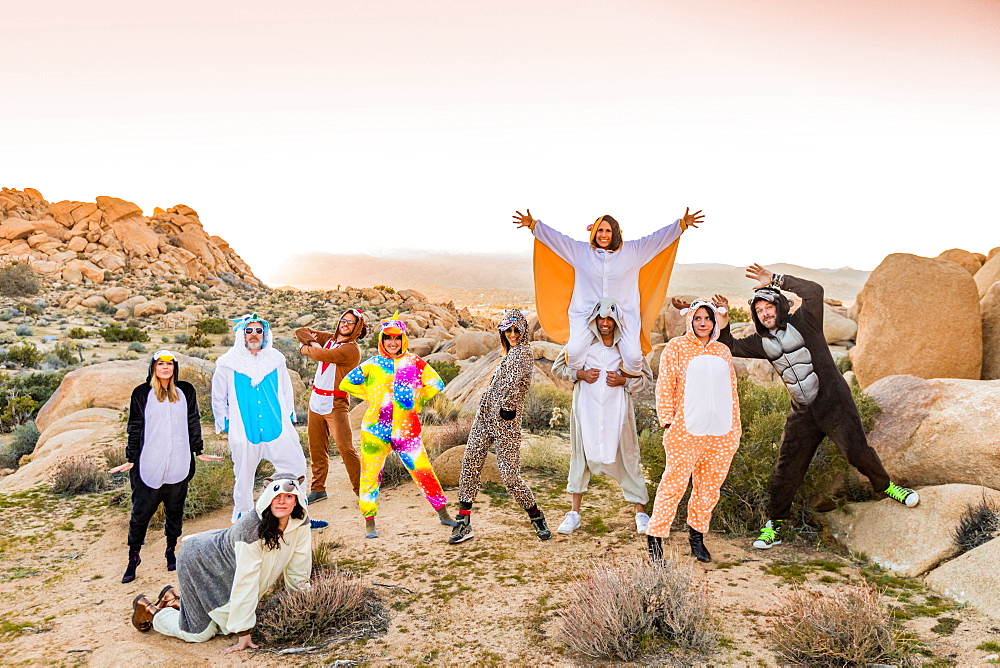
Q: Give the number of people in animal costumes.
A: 10